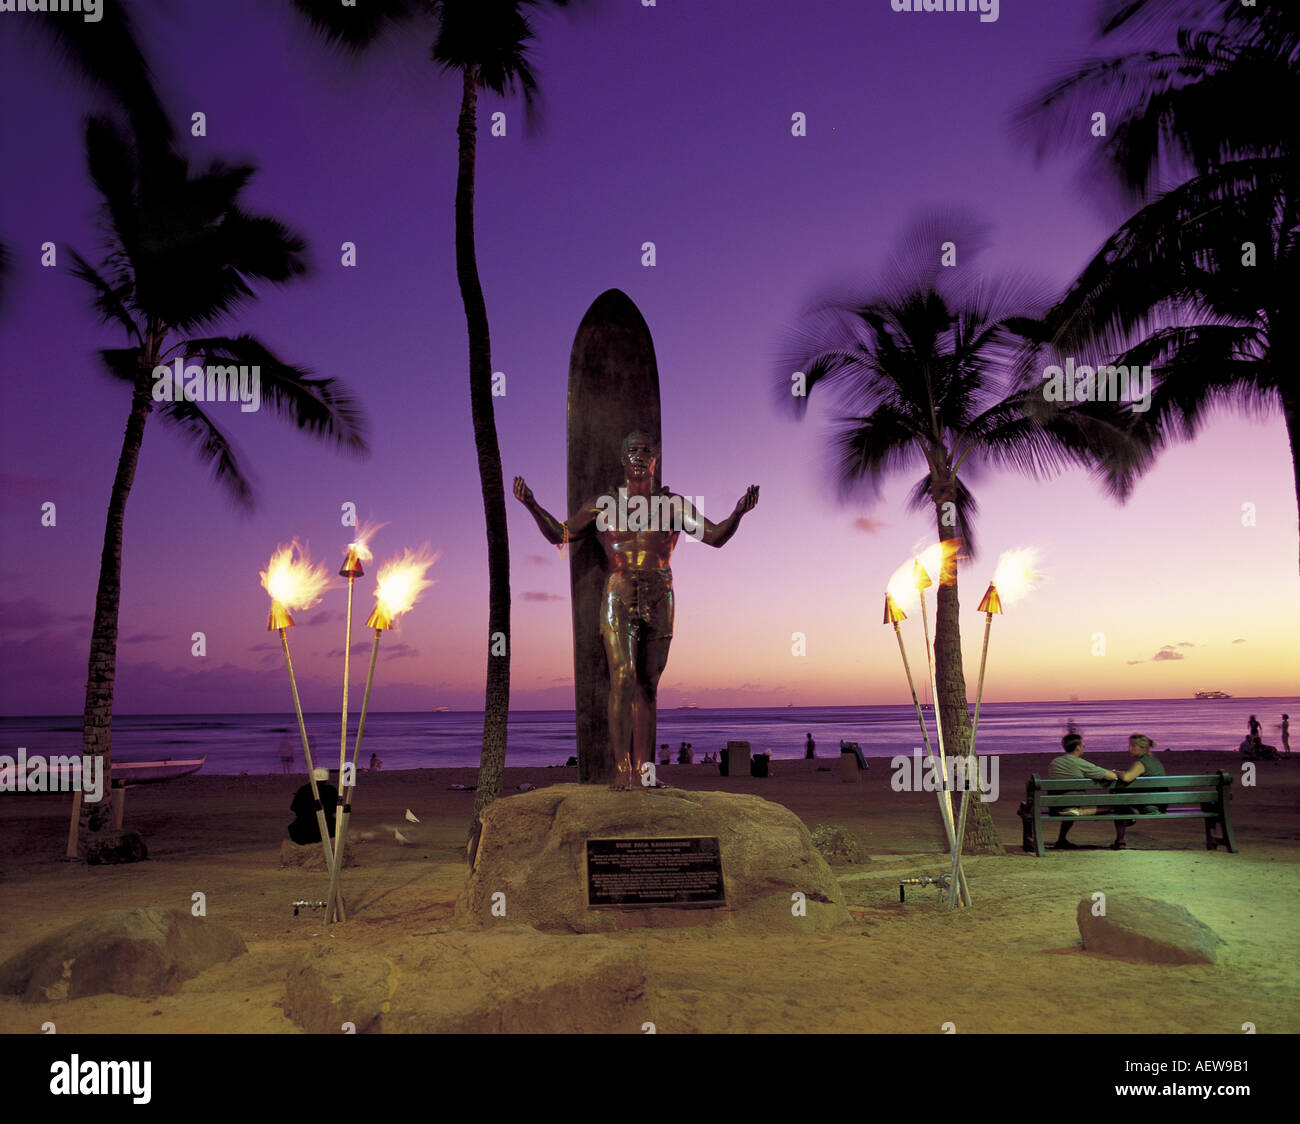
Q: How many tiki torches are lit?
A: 6